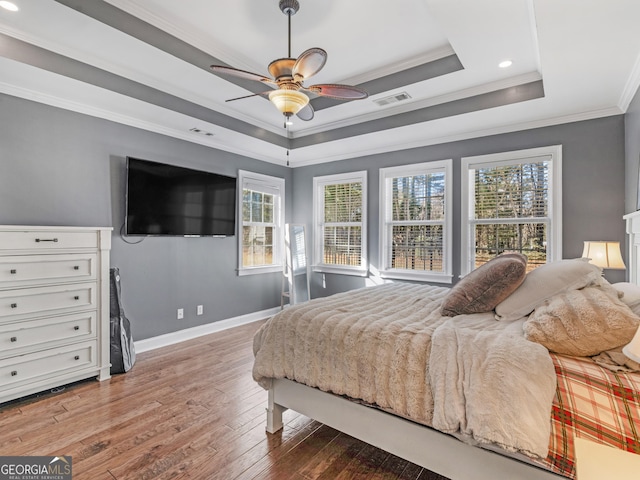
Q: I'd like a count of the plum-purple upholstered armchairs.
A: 0